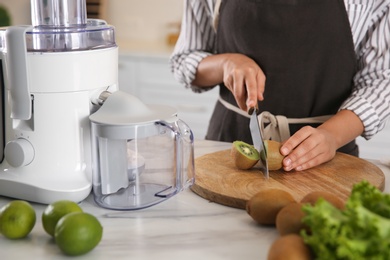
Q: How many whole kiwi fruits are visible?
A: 4